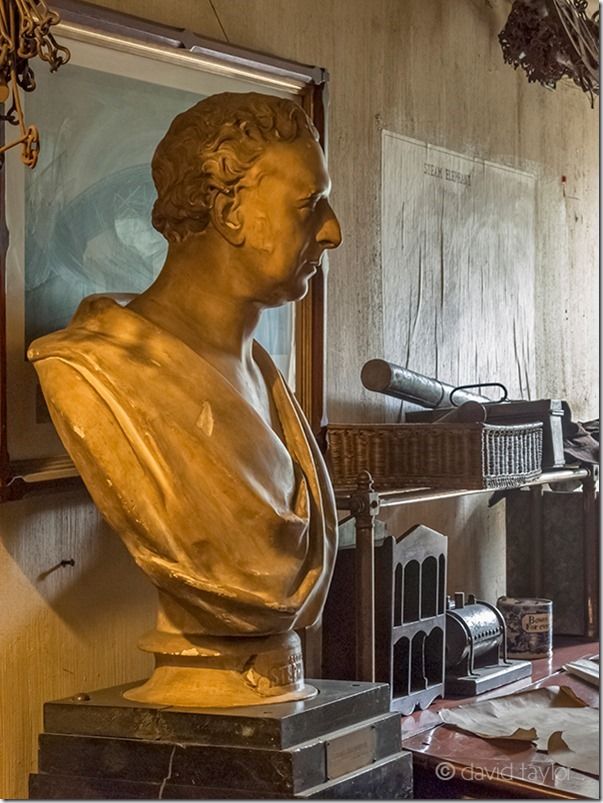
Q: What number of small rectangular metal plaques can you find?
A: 1